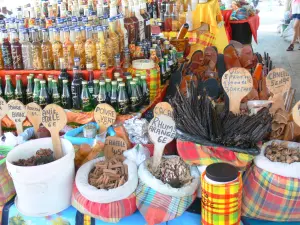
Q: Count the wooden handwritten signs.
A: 11